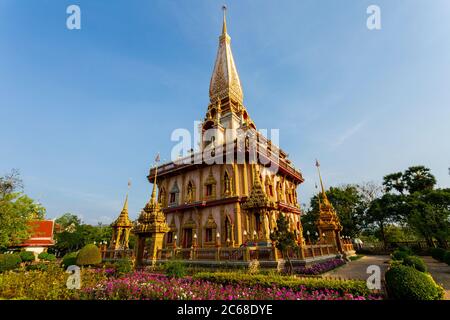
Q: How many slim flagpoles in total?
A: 0